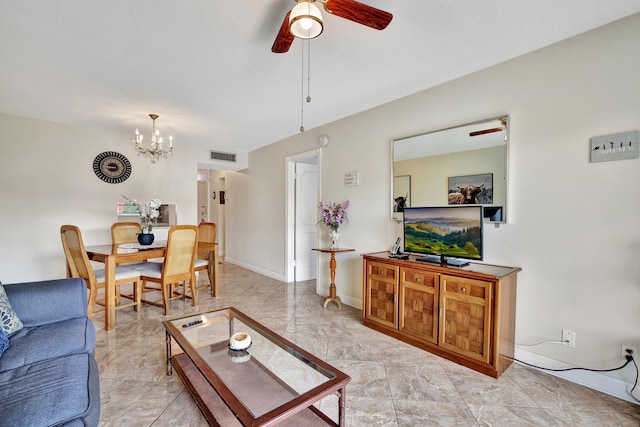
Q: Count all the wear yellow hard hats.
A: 0